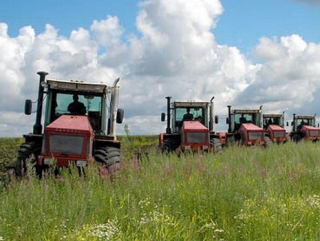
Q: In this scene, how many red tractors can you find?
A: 5